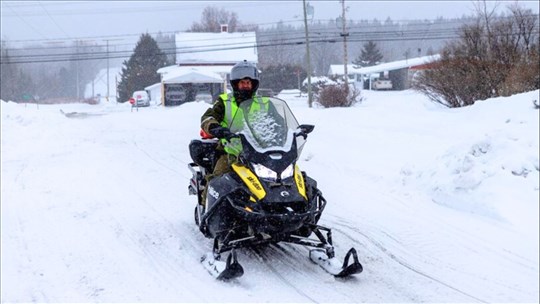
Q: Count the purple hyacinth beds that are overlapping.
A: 0